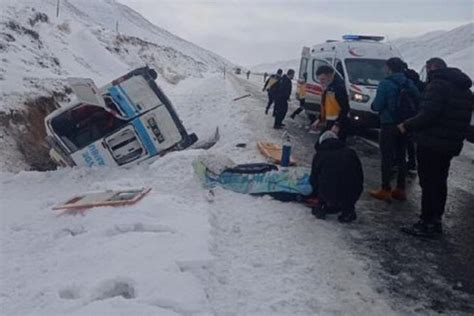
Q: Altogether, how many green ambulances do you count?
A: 0